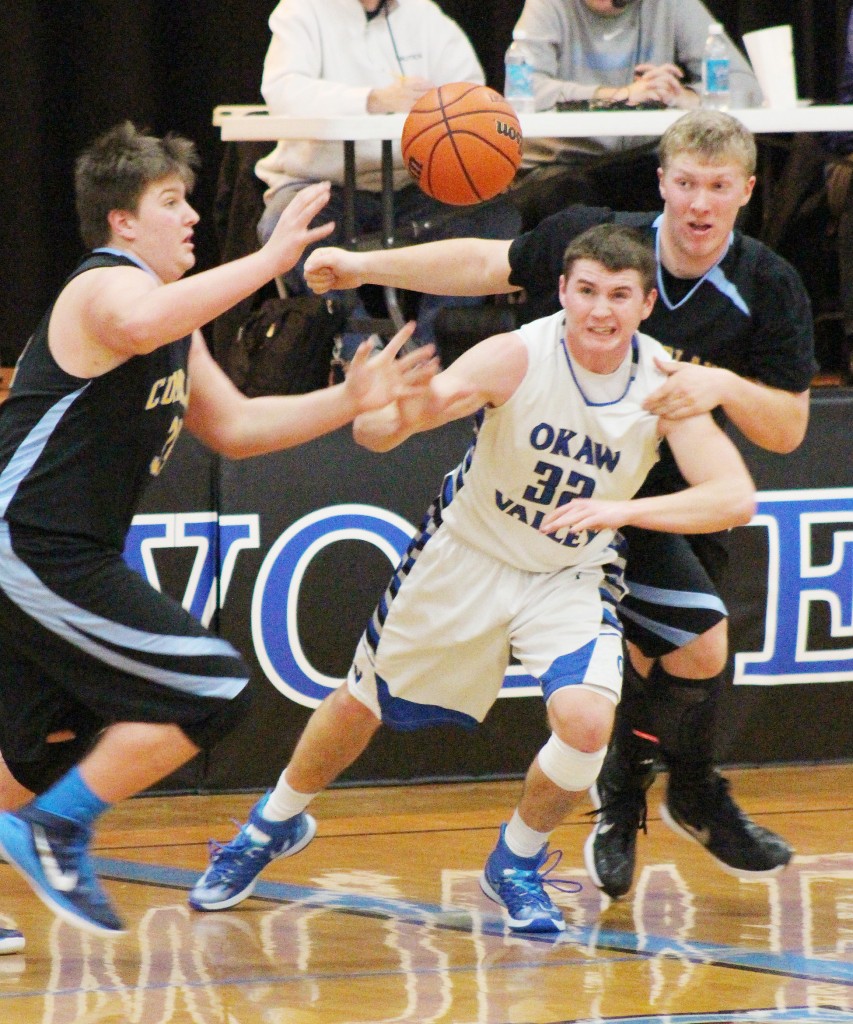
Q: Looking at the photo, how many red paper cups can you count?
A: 0